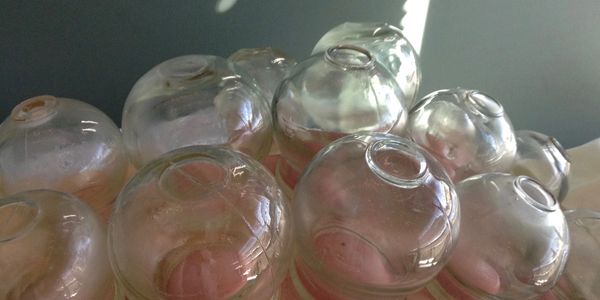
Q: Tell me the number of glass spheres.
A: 12